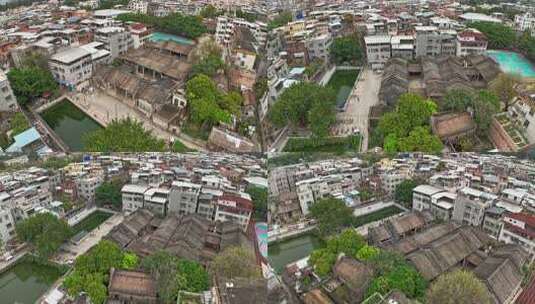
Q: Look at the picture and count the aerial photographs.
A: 4